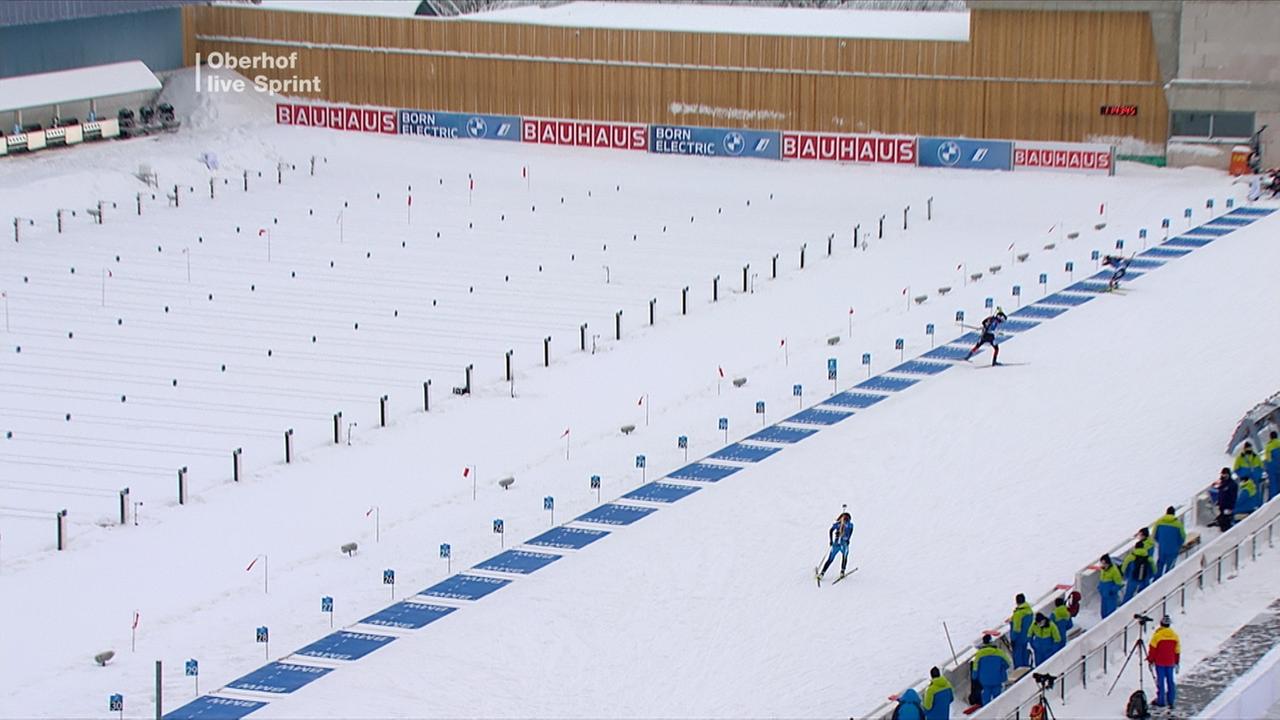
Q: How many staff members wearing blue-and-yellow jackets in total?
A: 12